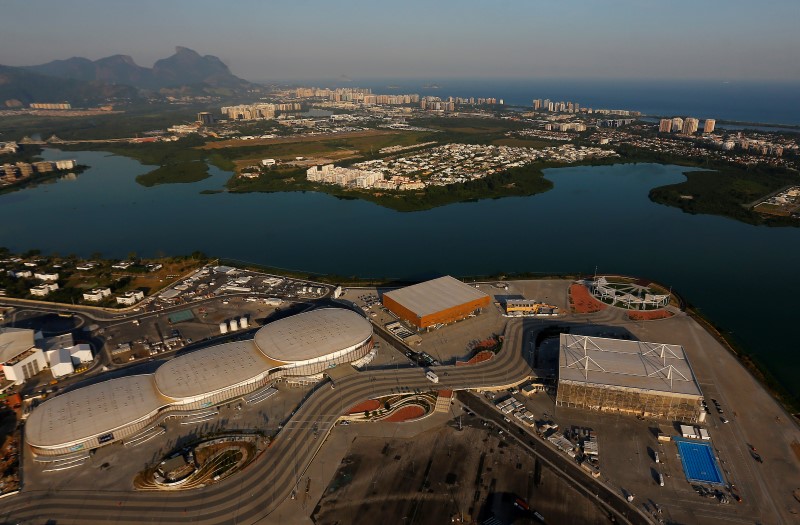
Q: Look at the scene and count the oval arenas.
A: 3